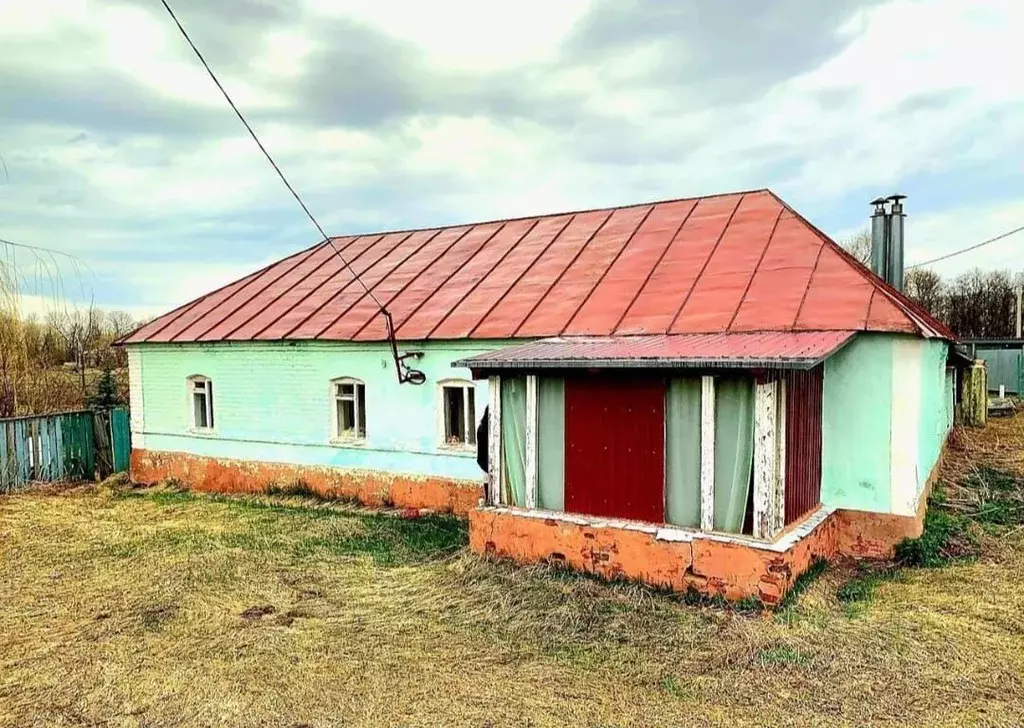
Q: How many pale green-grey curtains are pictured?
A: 4